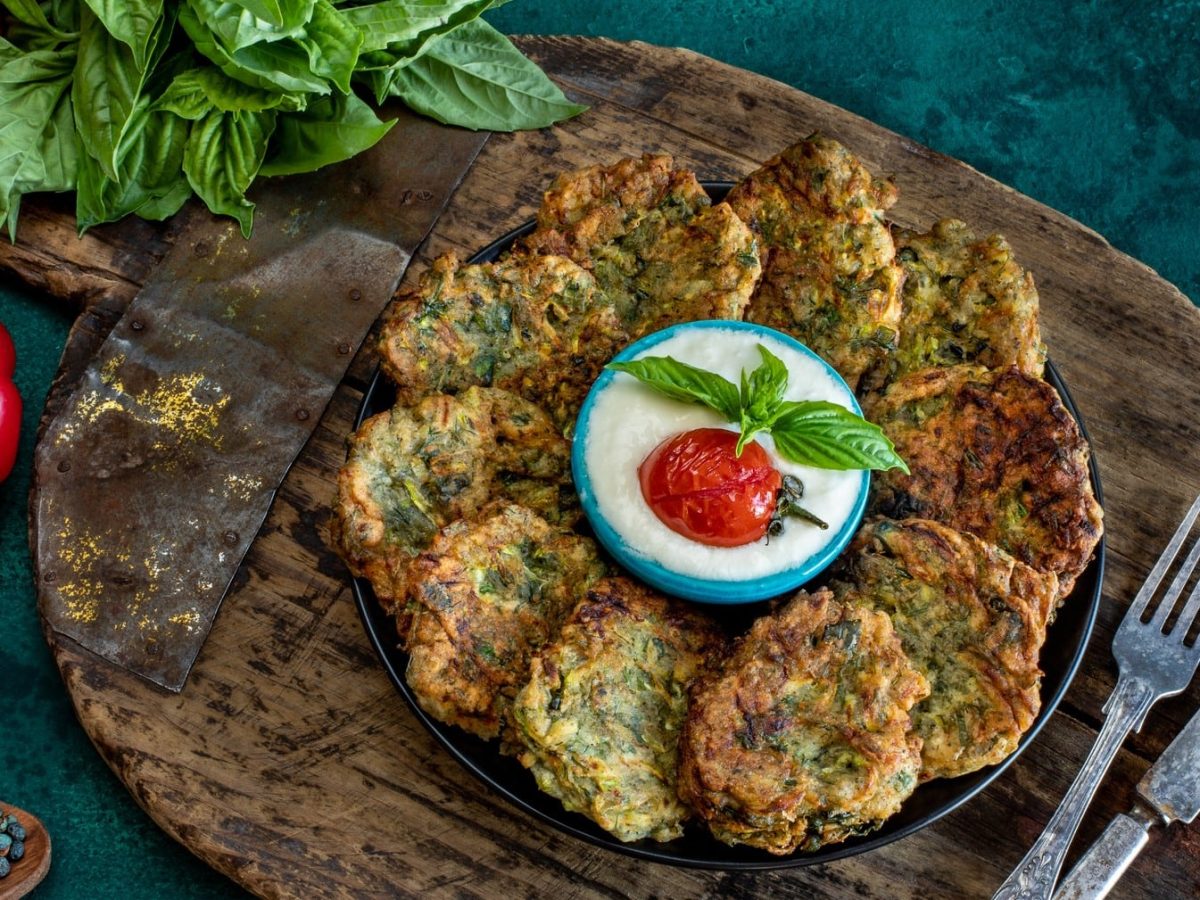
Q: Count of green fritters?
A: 10